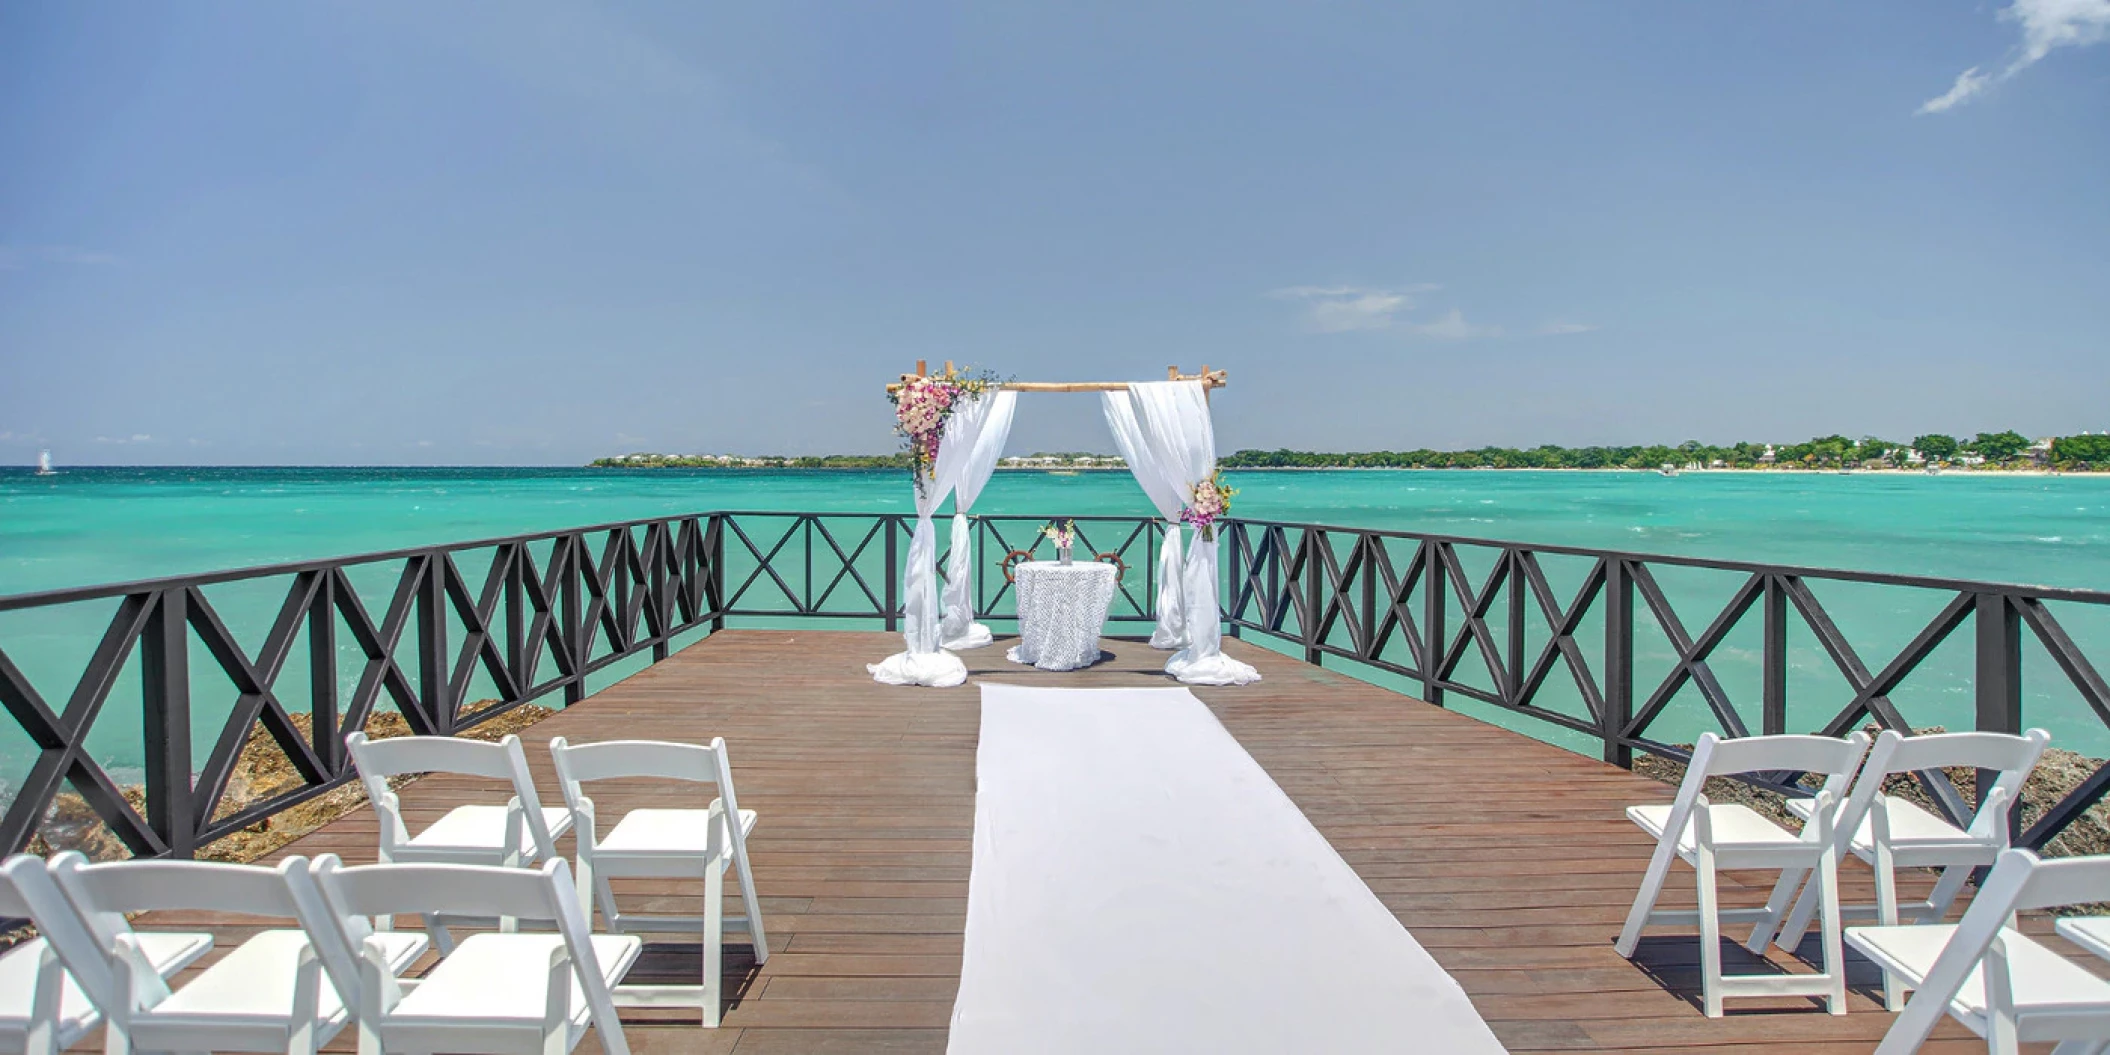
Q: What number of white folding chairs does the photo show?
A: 9